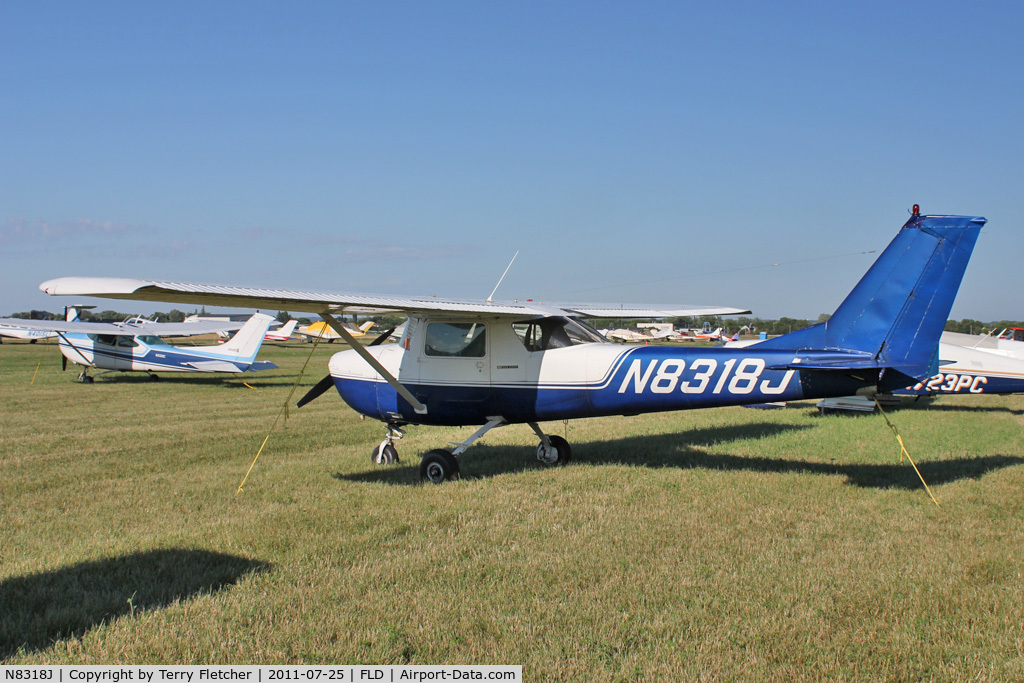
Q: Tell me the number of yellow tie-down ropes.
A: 4